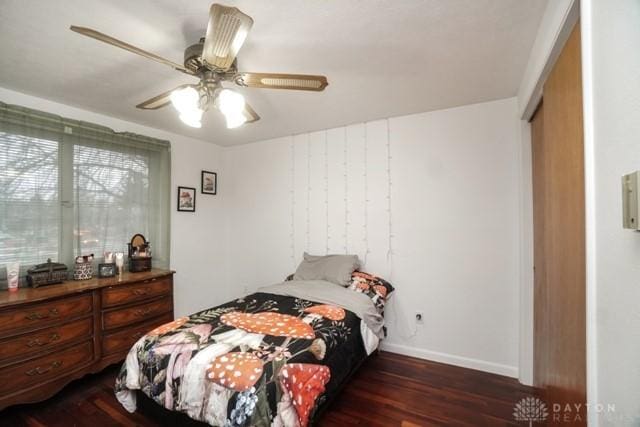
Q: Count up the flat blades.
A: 5